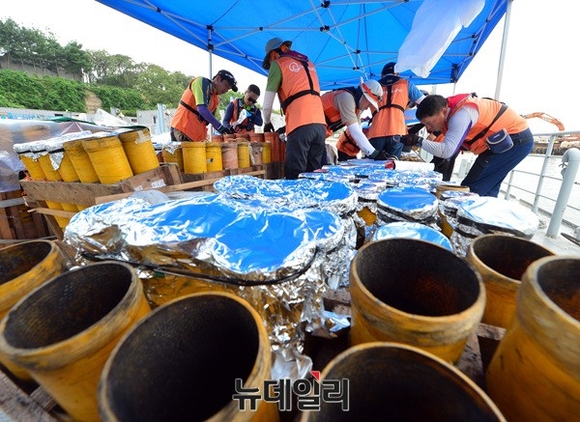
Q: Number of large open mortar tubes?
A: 7